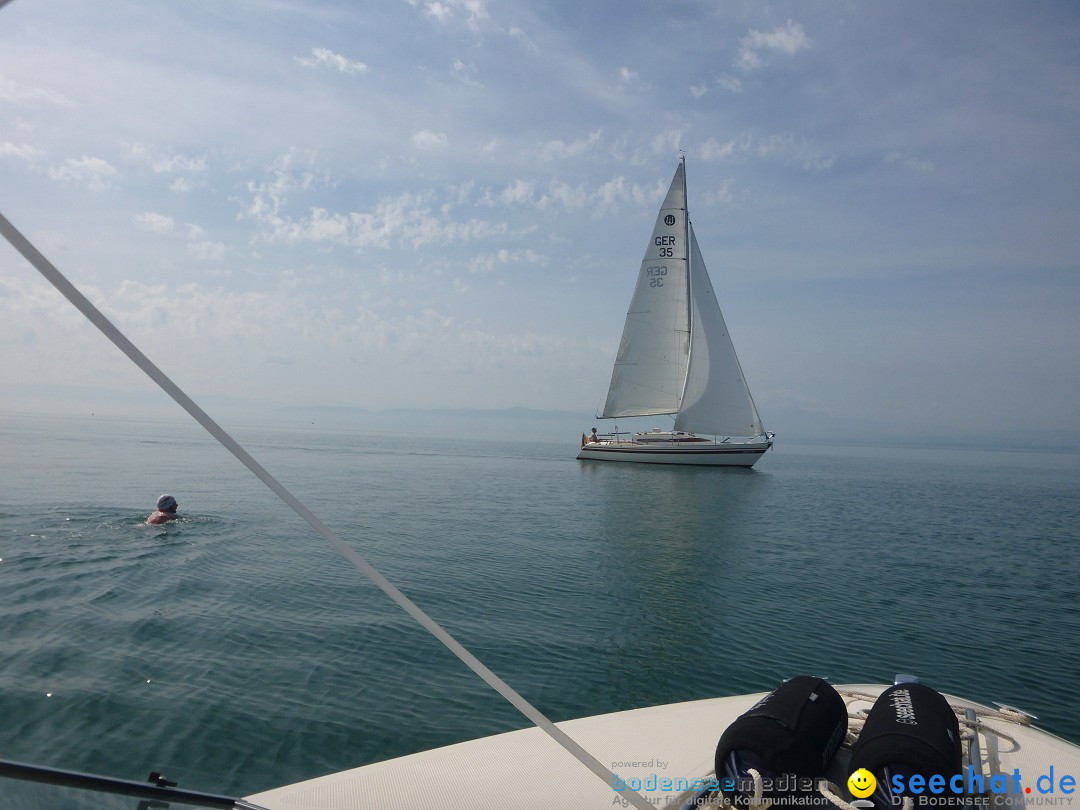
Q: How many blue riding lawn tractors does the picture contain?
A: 0